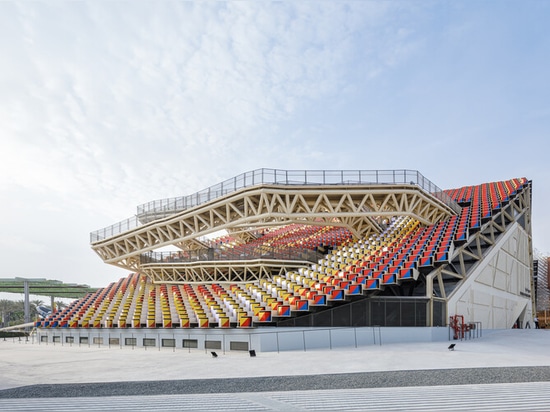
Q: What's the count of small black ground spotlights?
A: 3